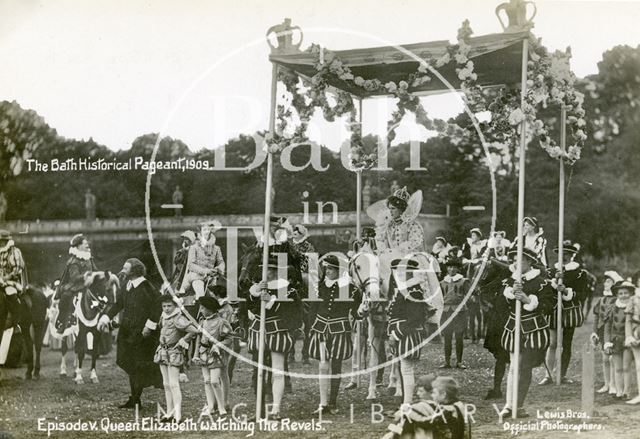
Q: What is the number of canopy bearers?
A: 4